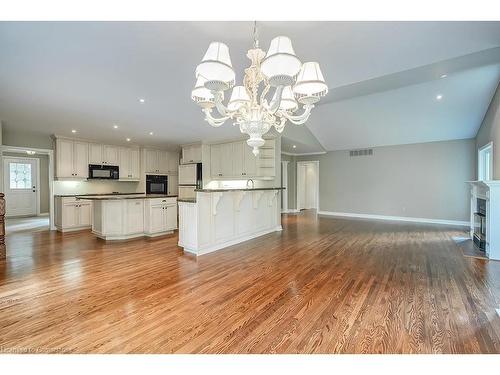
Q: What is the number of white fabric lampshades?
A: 6